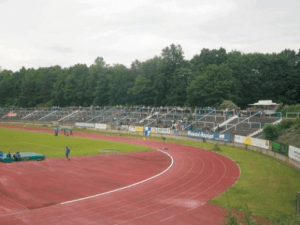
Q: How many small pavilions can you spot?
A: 1